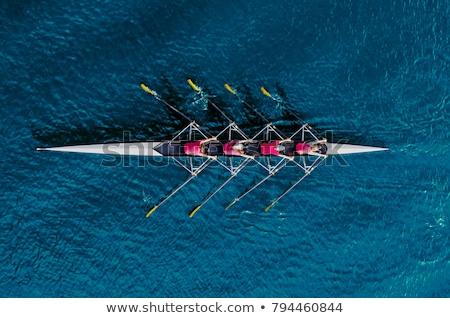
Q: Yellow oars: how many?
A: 8